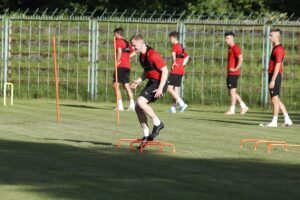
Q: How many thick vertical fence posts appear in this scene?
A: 4